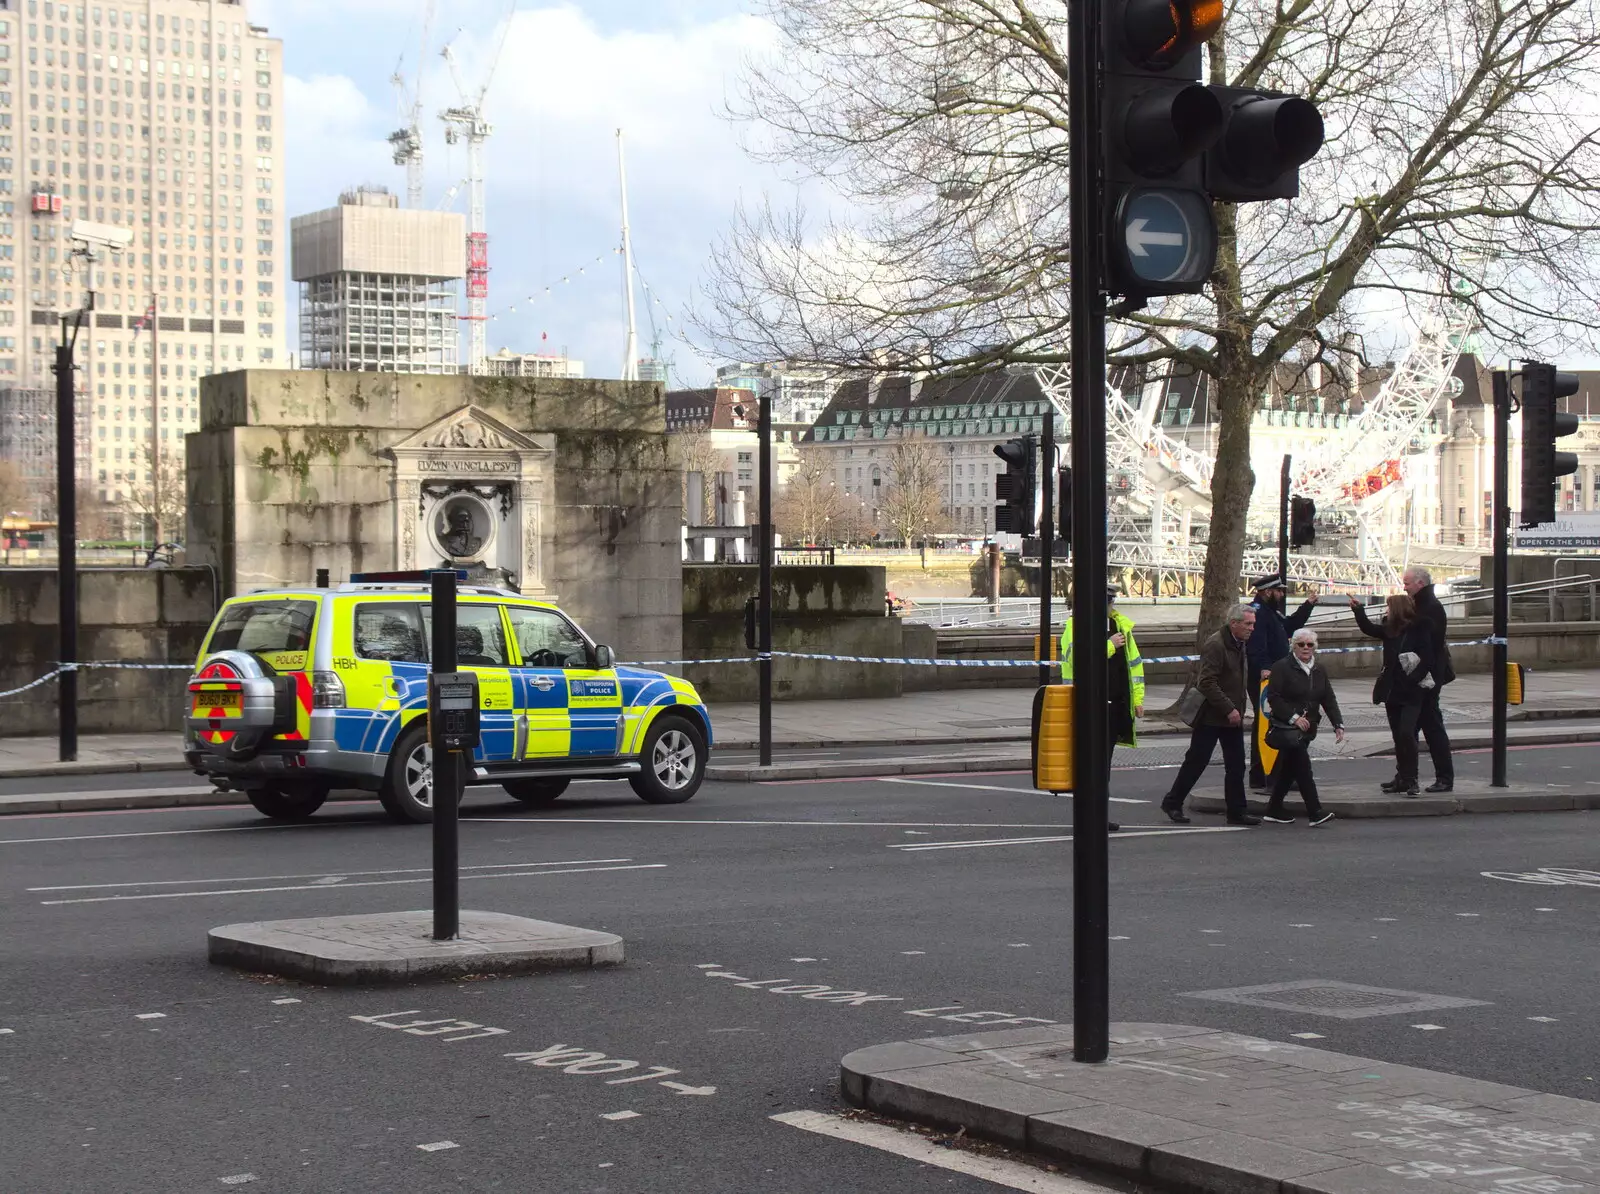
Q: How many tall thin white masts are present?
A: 1